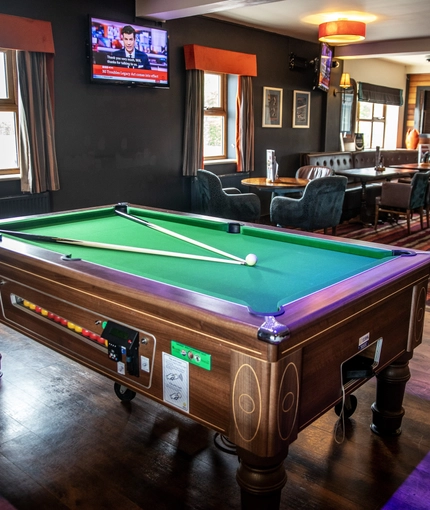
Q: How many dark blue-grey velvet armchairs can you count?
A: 2